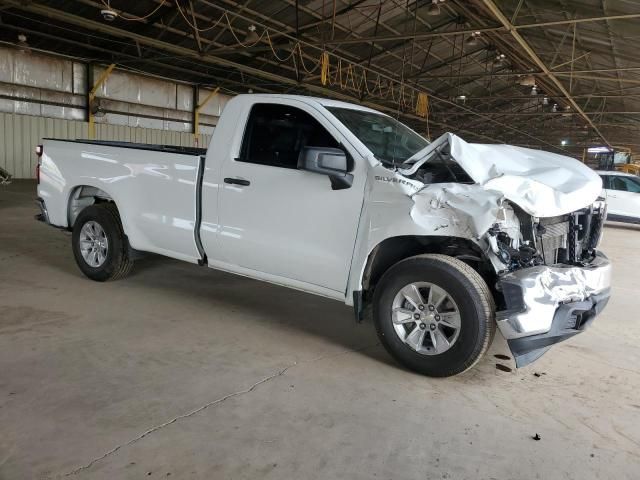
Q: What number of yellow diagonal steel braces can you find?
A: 2